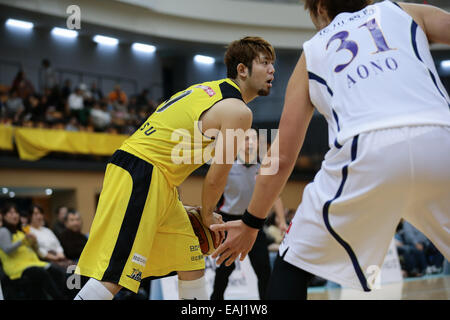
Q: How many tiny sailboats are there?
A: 0